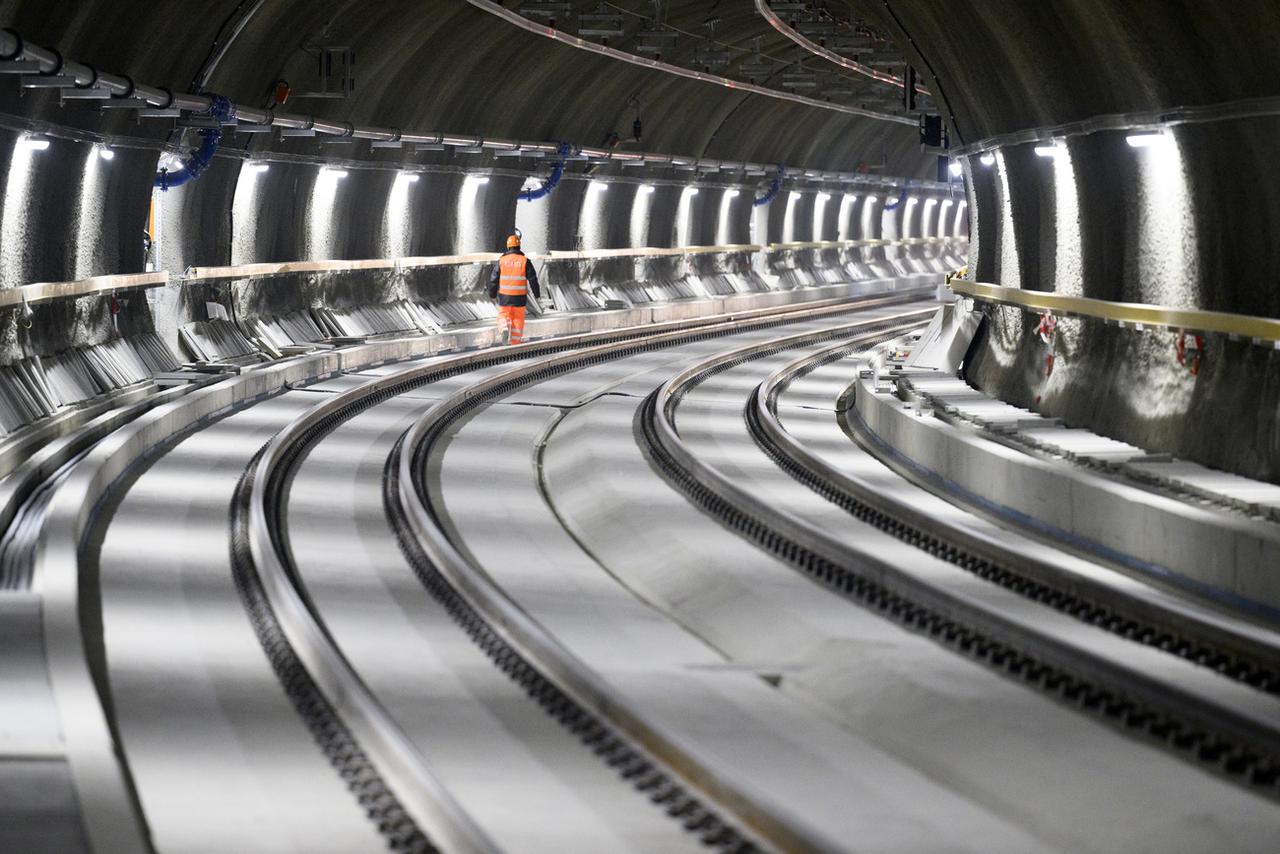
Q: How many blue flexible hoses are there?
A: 4